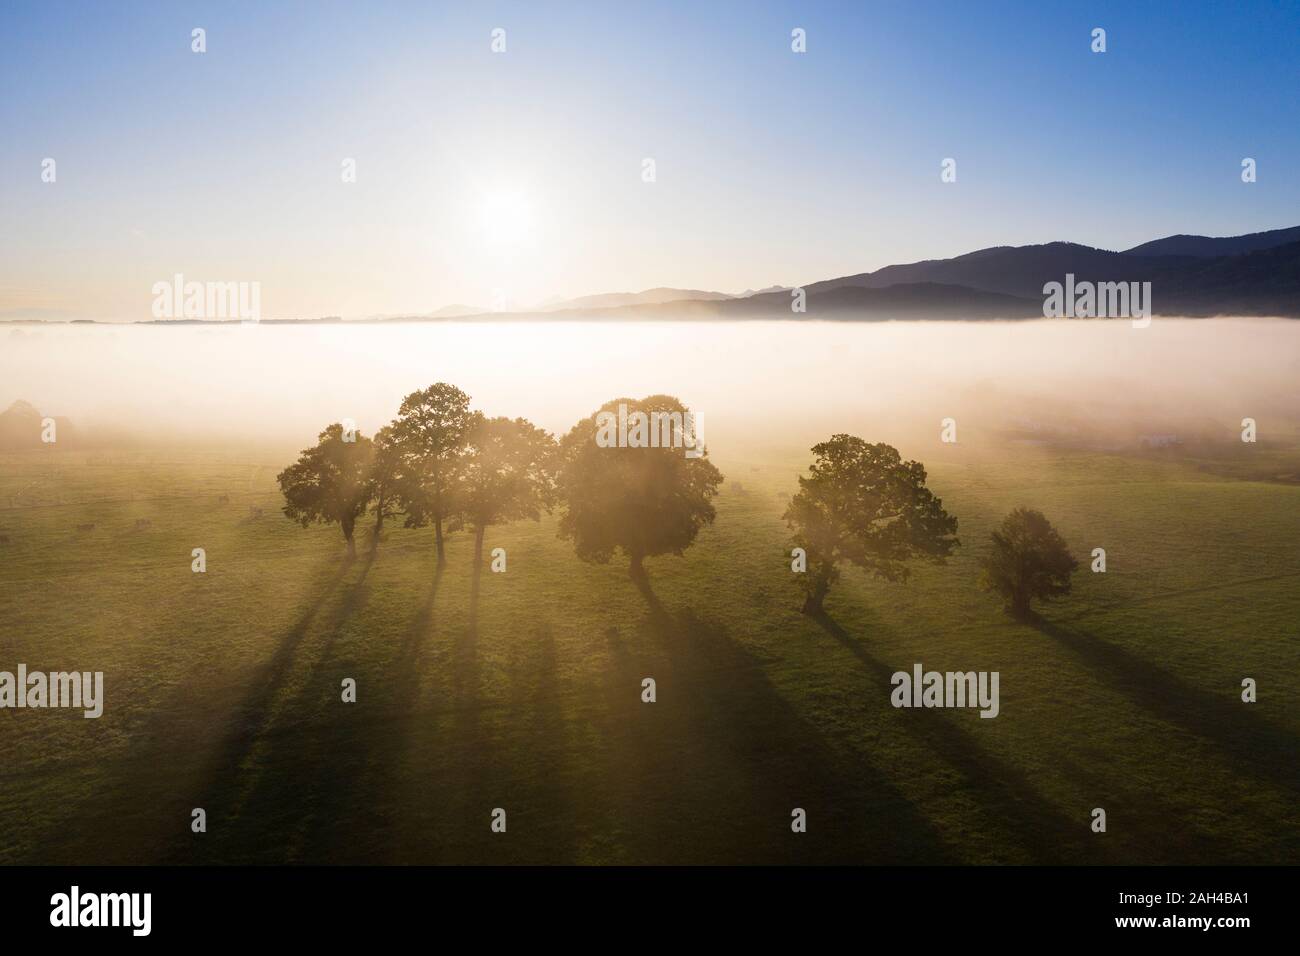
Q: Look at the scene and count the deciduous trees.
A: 7